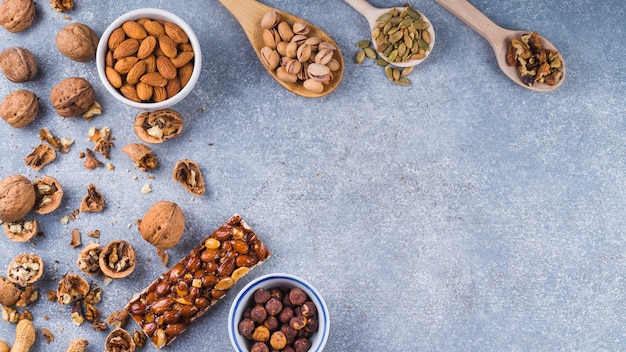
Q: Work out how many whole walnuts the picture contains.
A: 7